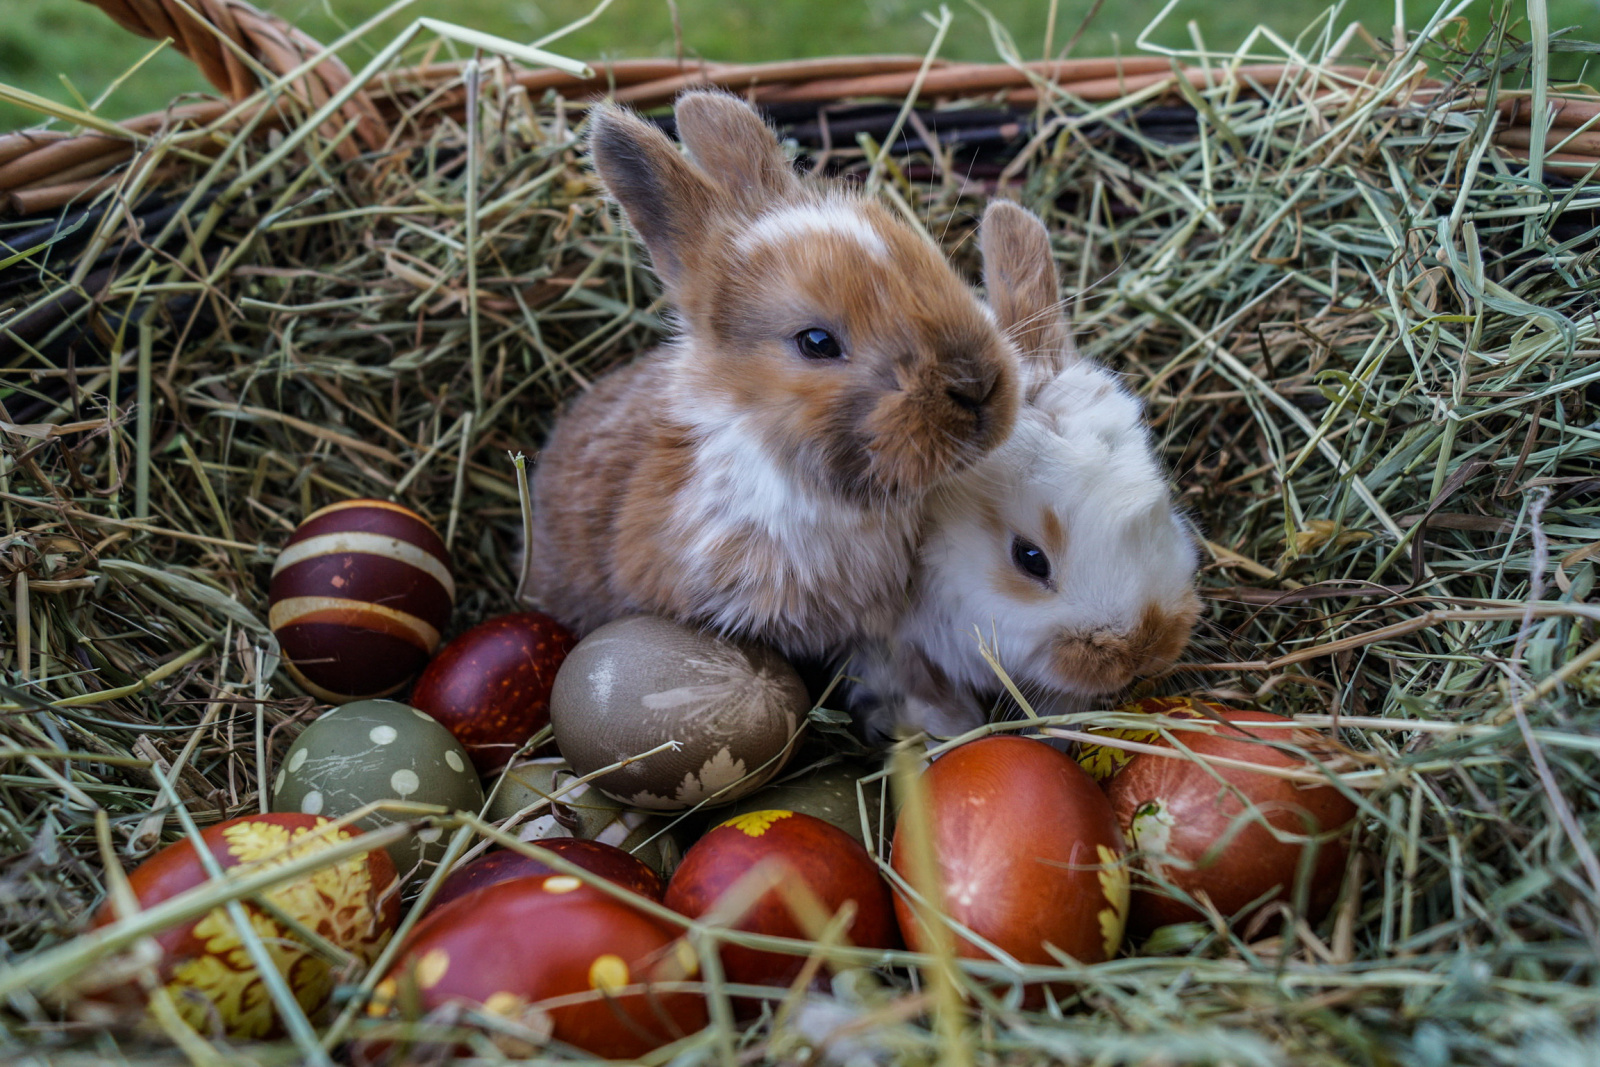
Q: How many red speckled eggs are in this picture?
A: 2